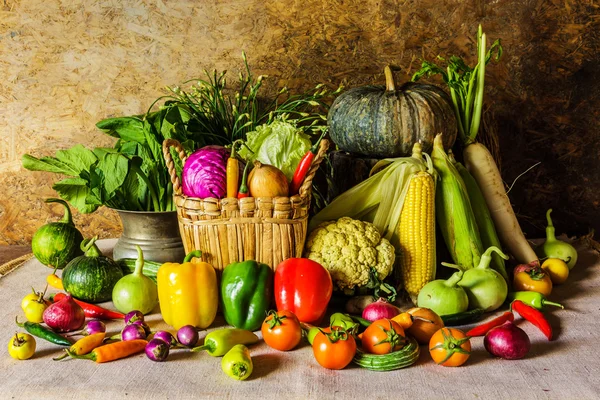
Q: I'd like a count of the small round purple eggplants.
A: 7